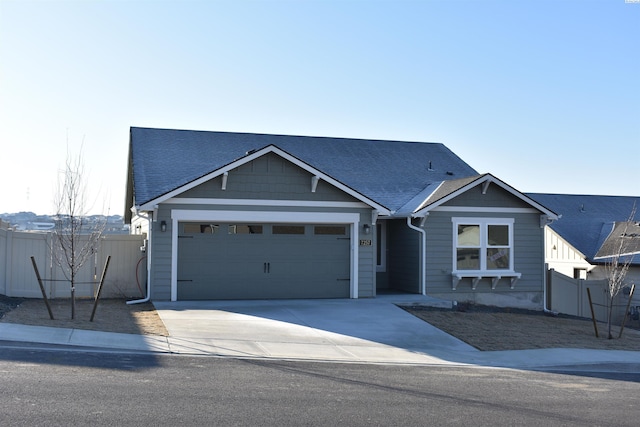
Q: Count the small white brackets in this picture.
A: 11